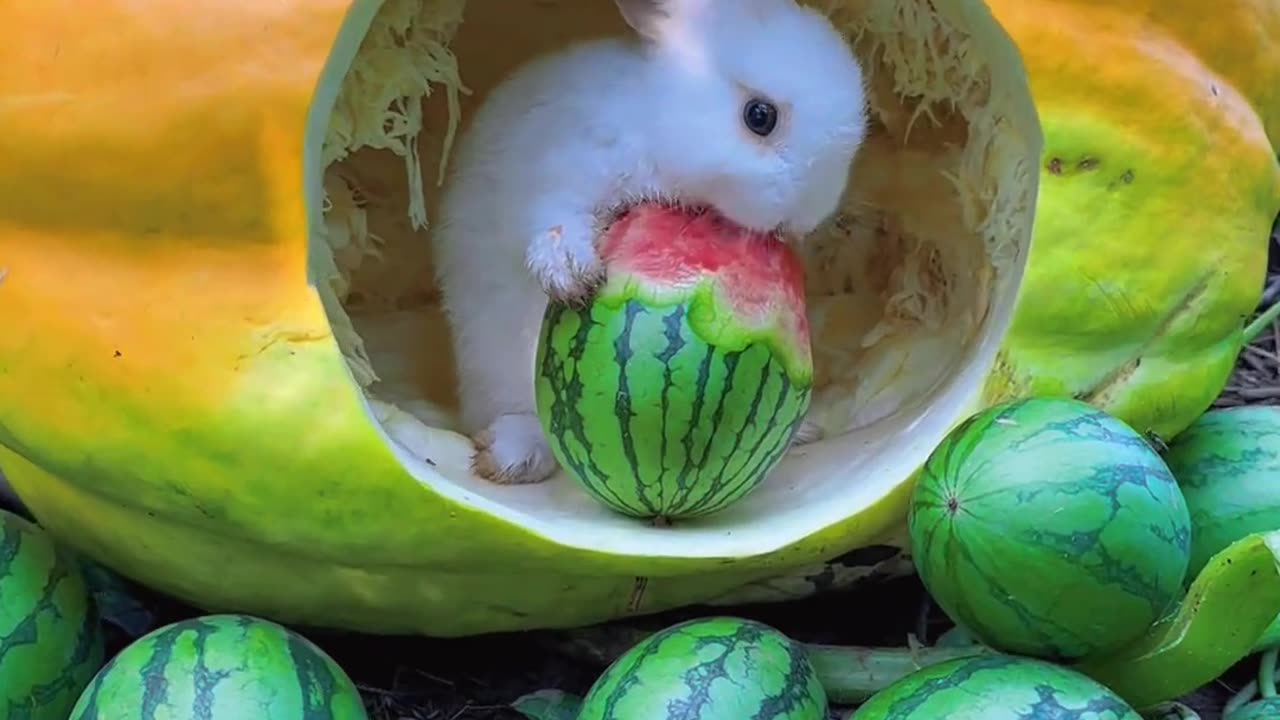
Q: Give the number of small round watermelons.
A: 7